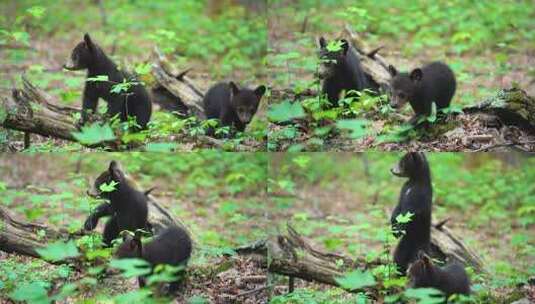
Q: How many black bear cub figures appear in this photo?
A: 8